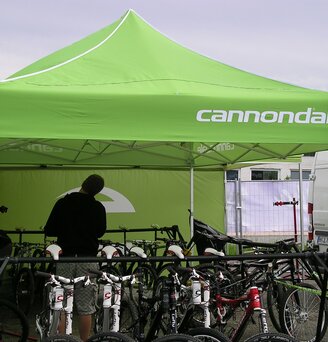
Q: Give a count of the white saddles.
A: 5